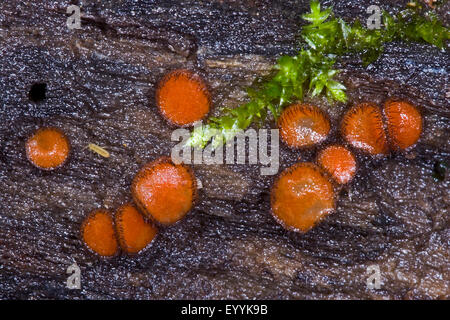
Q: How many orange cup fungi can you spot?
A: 10